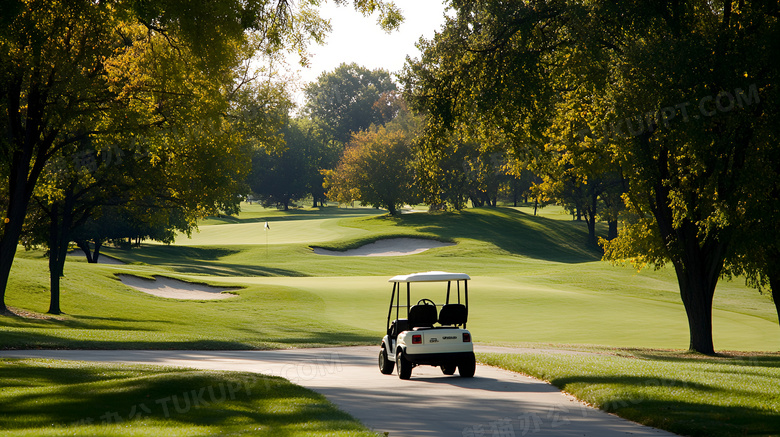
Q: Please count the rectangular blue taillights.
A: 0